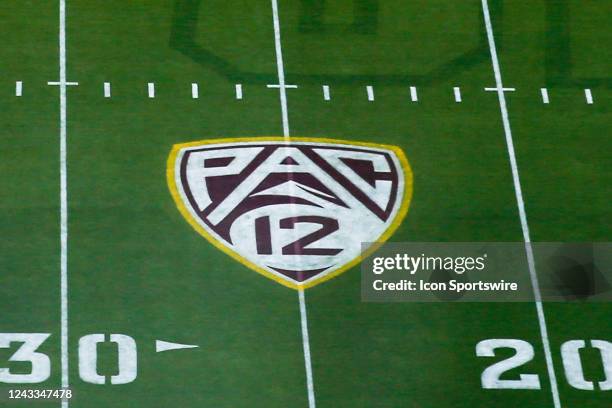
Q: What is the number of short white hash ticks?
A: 11